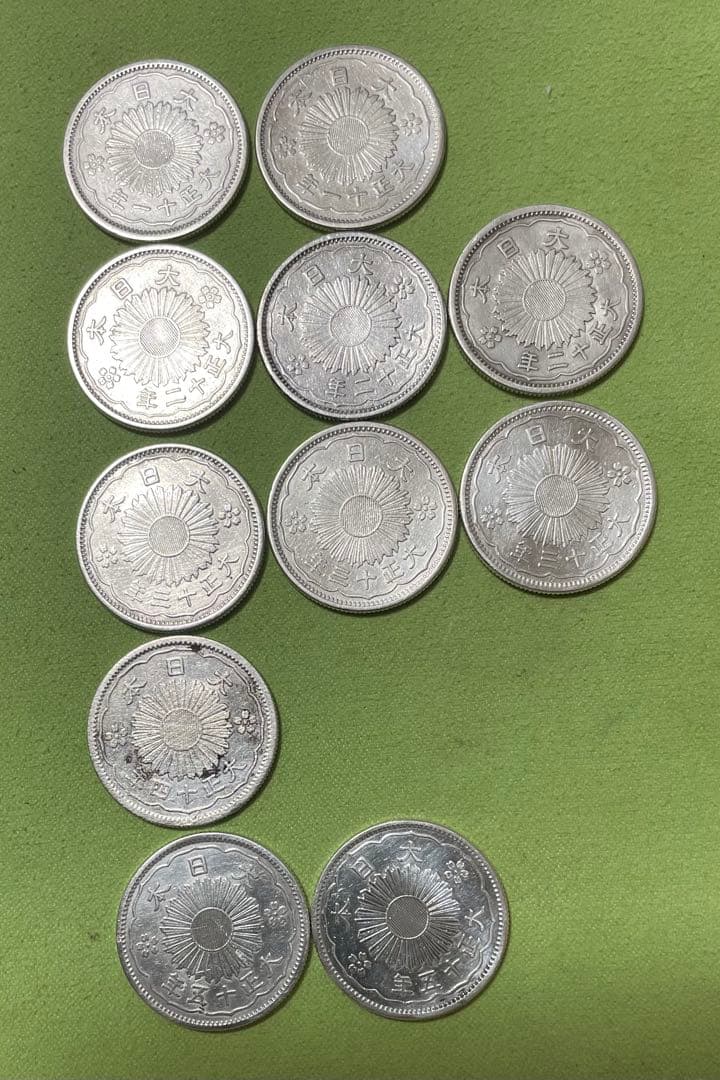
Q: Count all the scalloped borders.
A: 11